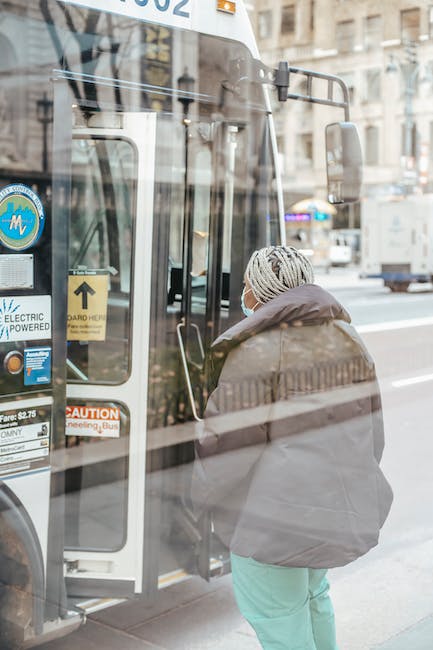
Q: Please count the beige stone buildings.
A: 1